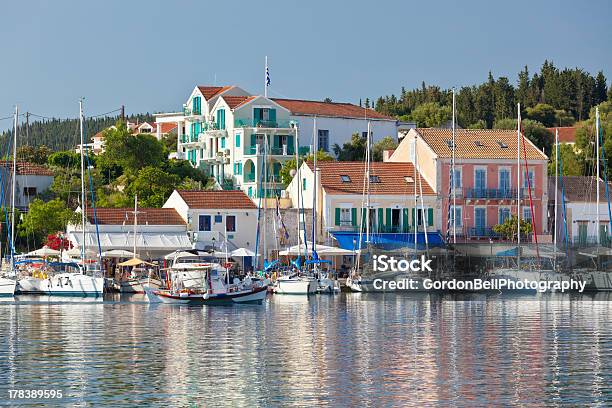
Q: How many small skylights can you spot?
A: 6